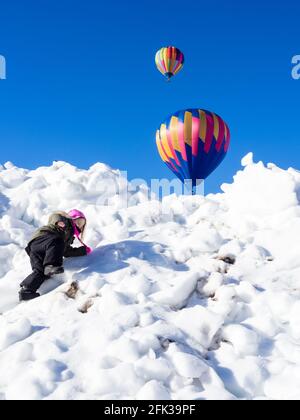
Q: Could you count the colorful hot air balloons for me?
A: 2